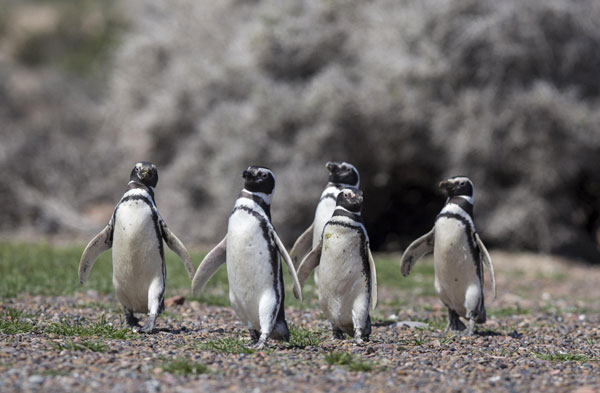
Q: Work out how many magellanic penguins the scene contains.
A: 5